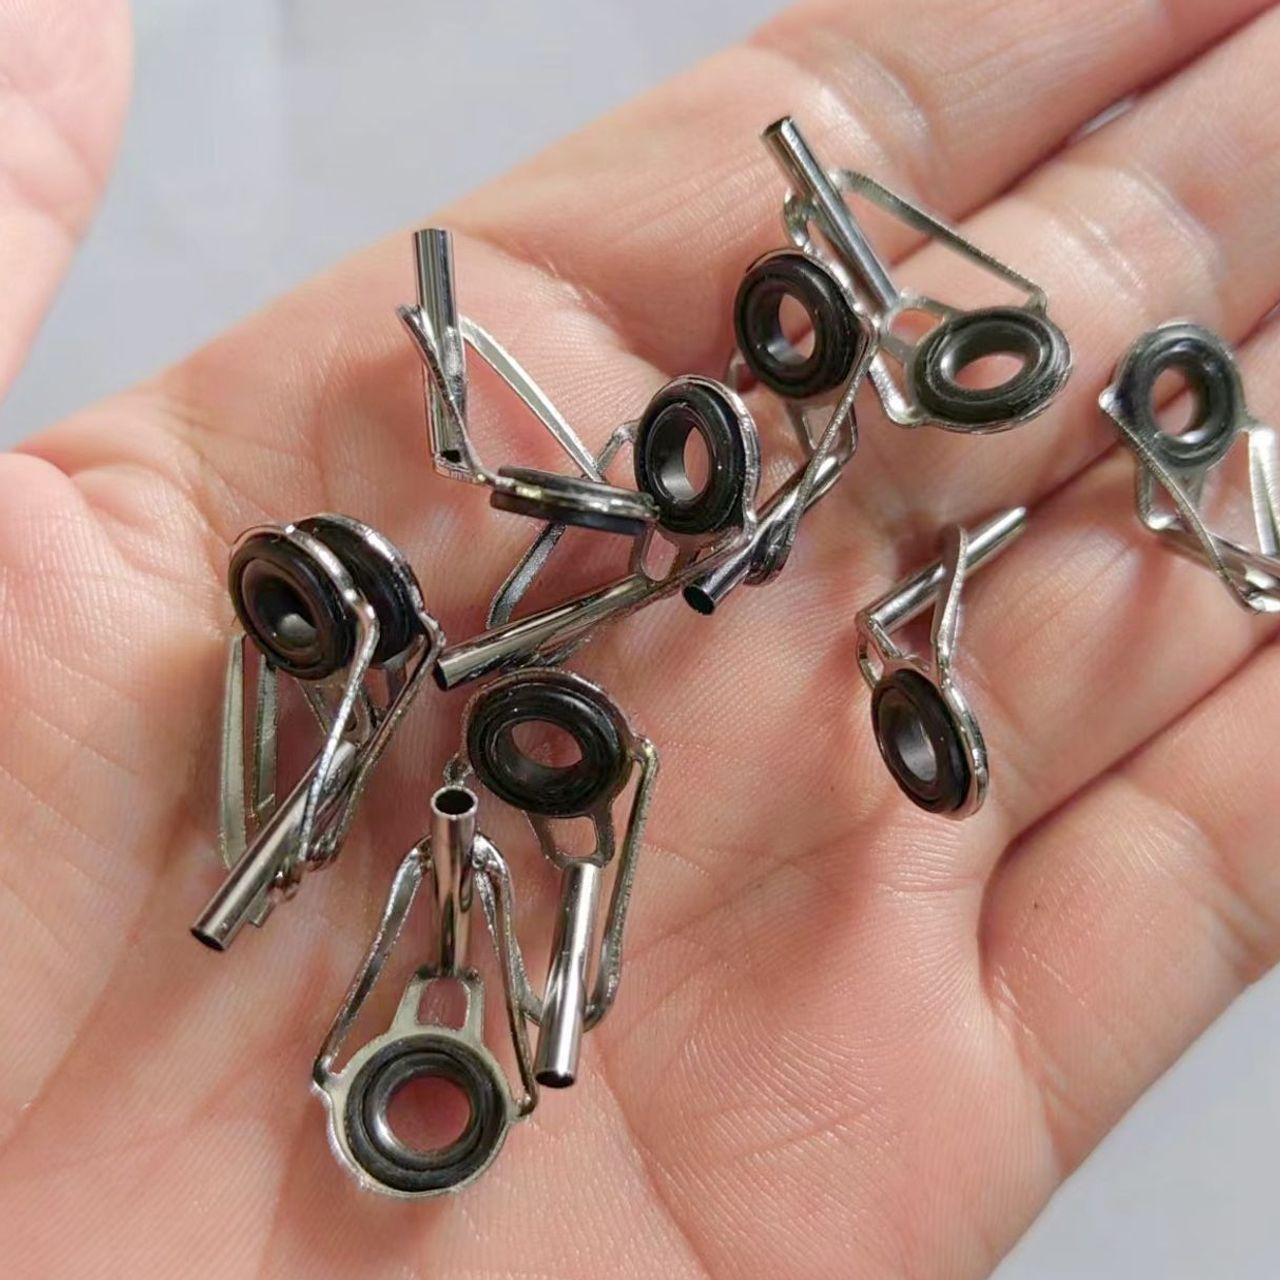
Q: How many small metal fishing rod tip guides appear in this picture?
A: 10